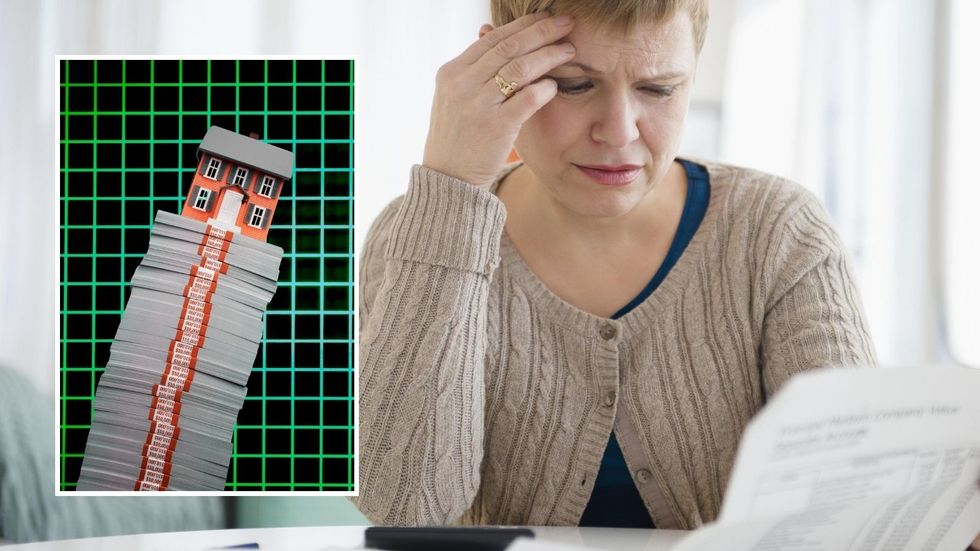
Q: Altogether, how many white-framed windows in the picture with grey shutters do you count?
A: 5